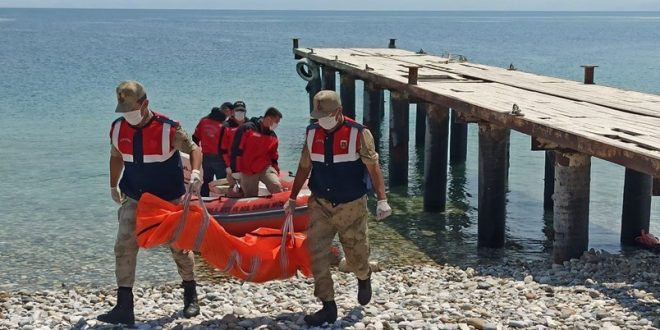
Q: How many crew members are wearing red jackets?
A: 3